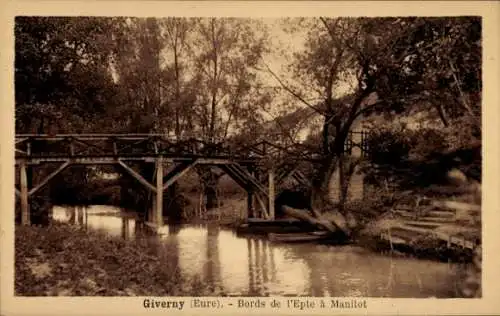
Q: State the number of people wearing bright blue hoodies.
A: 0